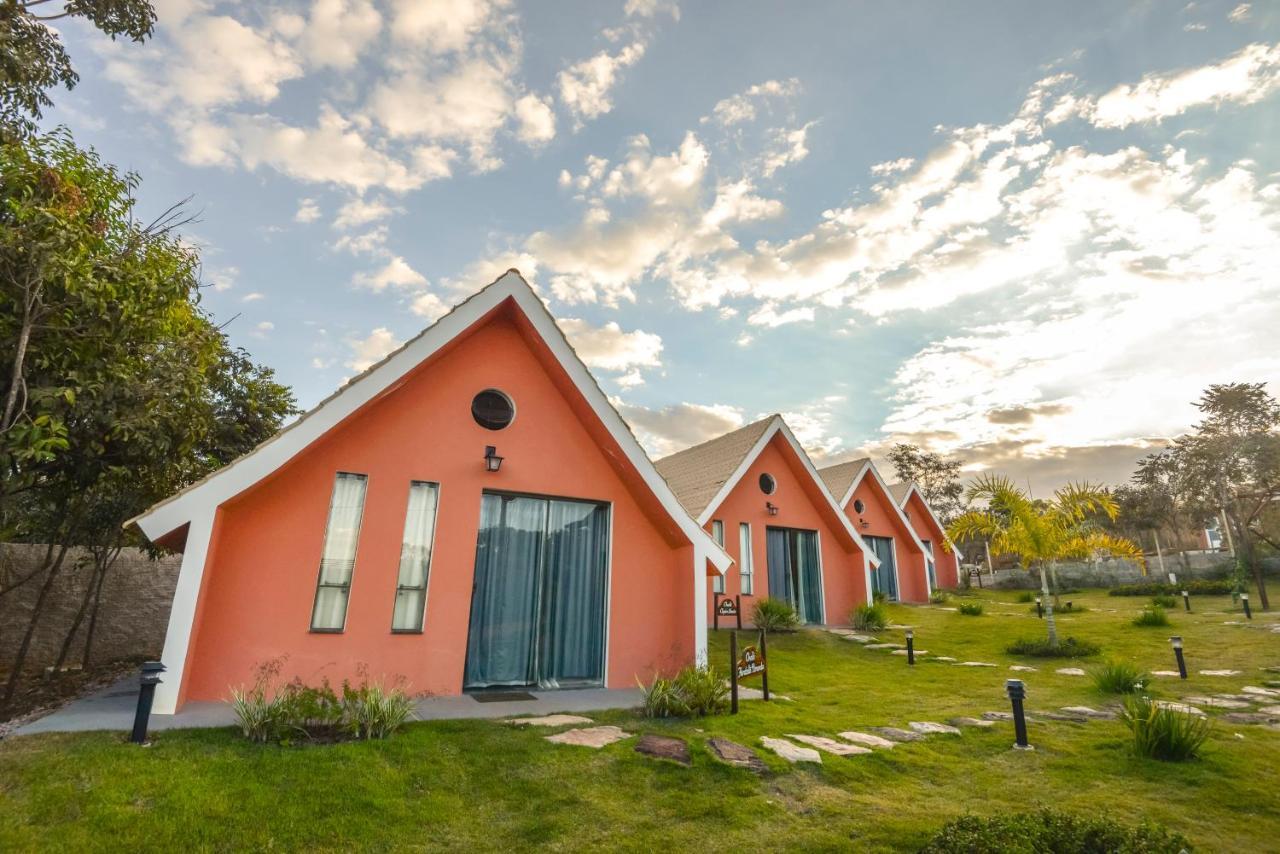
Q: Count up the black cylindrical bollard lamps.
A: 7